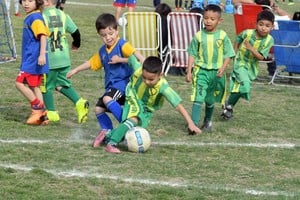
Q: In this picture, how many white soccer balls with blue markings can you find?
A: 1